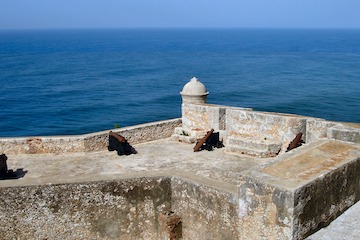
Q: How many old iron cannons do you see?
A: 4